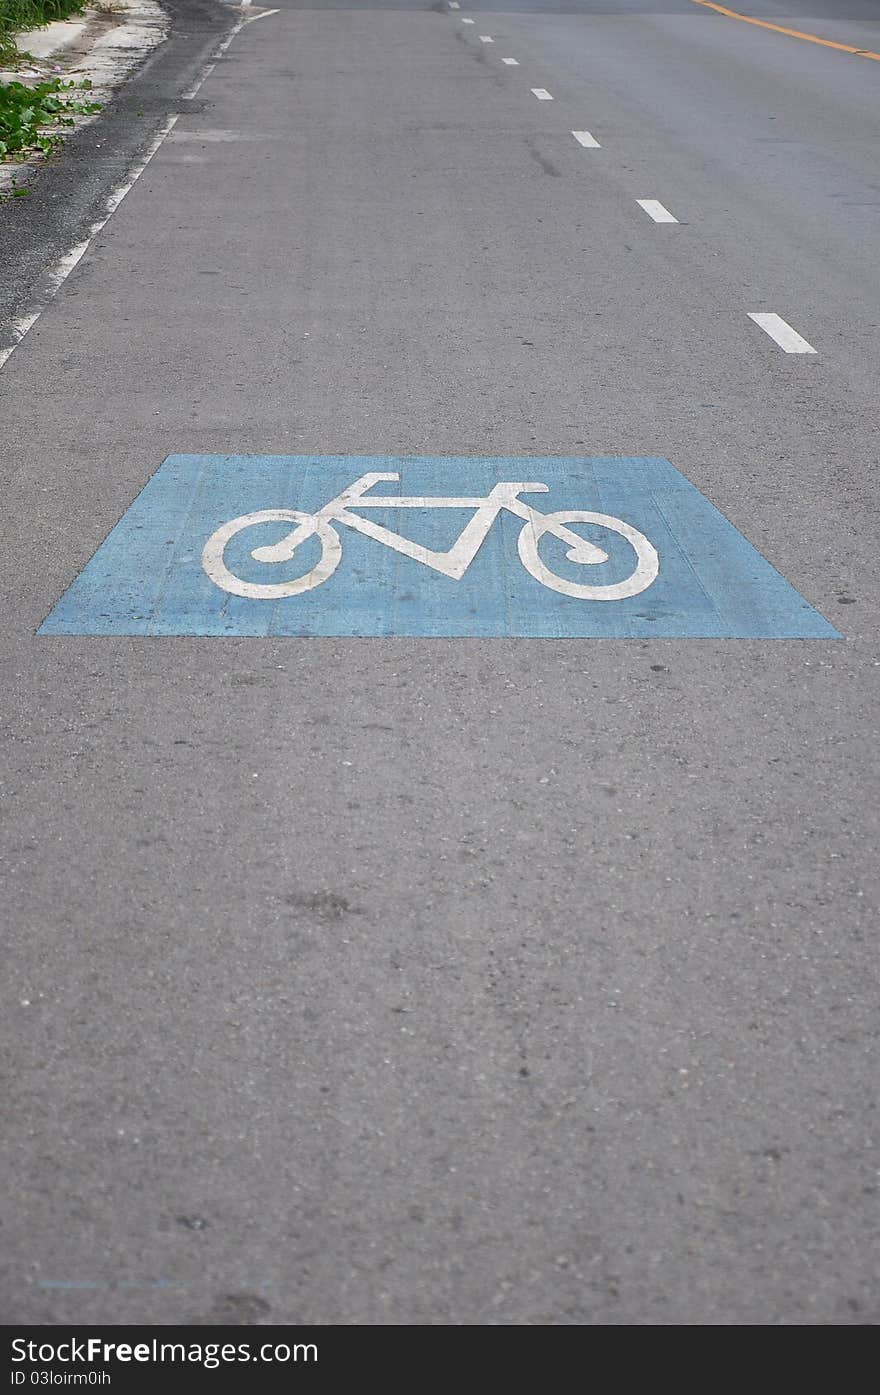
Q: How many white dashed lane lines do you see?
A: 8